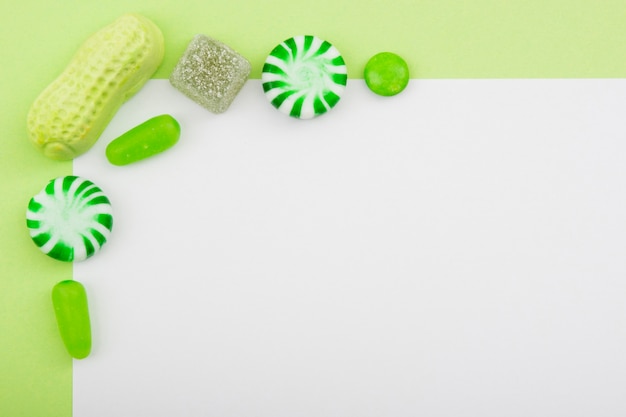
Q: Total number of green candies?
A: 7